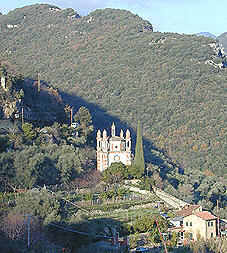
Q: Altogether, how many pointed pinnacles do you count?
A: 5